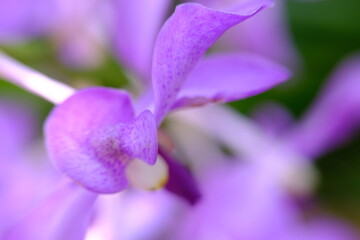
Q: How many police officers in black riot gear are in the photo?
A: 0